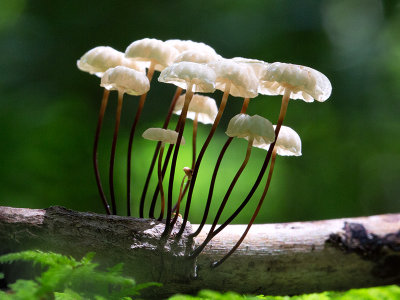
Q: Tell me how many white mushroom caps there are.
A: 13